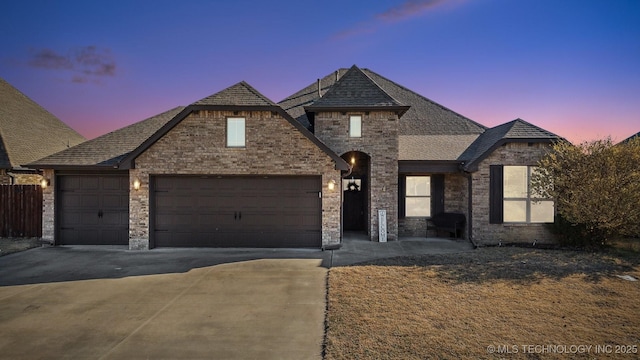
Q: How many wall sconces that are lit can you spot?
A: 3